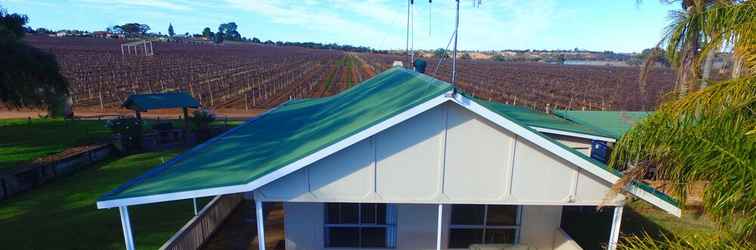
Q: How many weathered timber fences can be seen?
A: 1